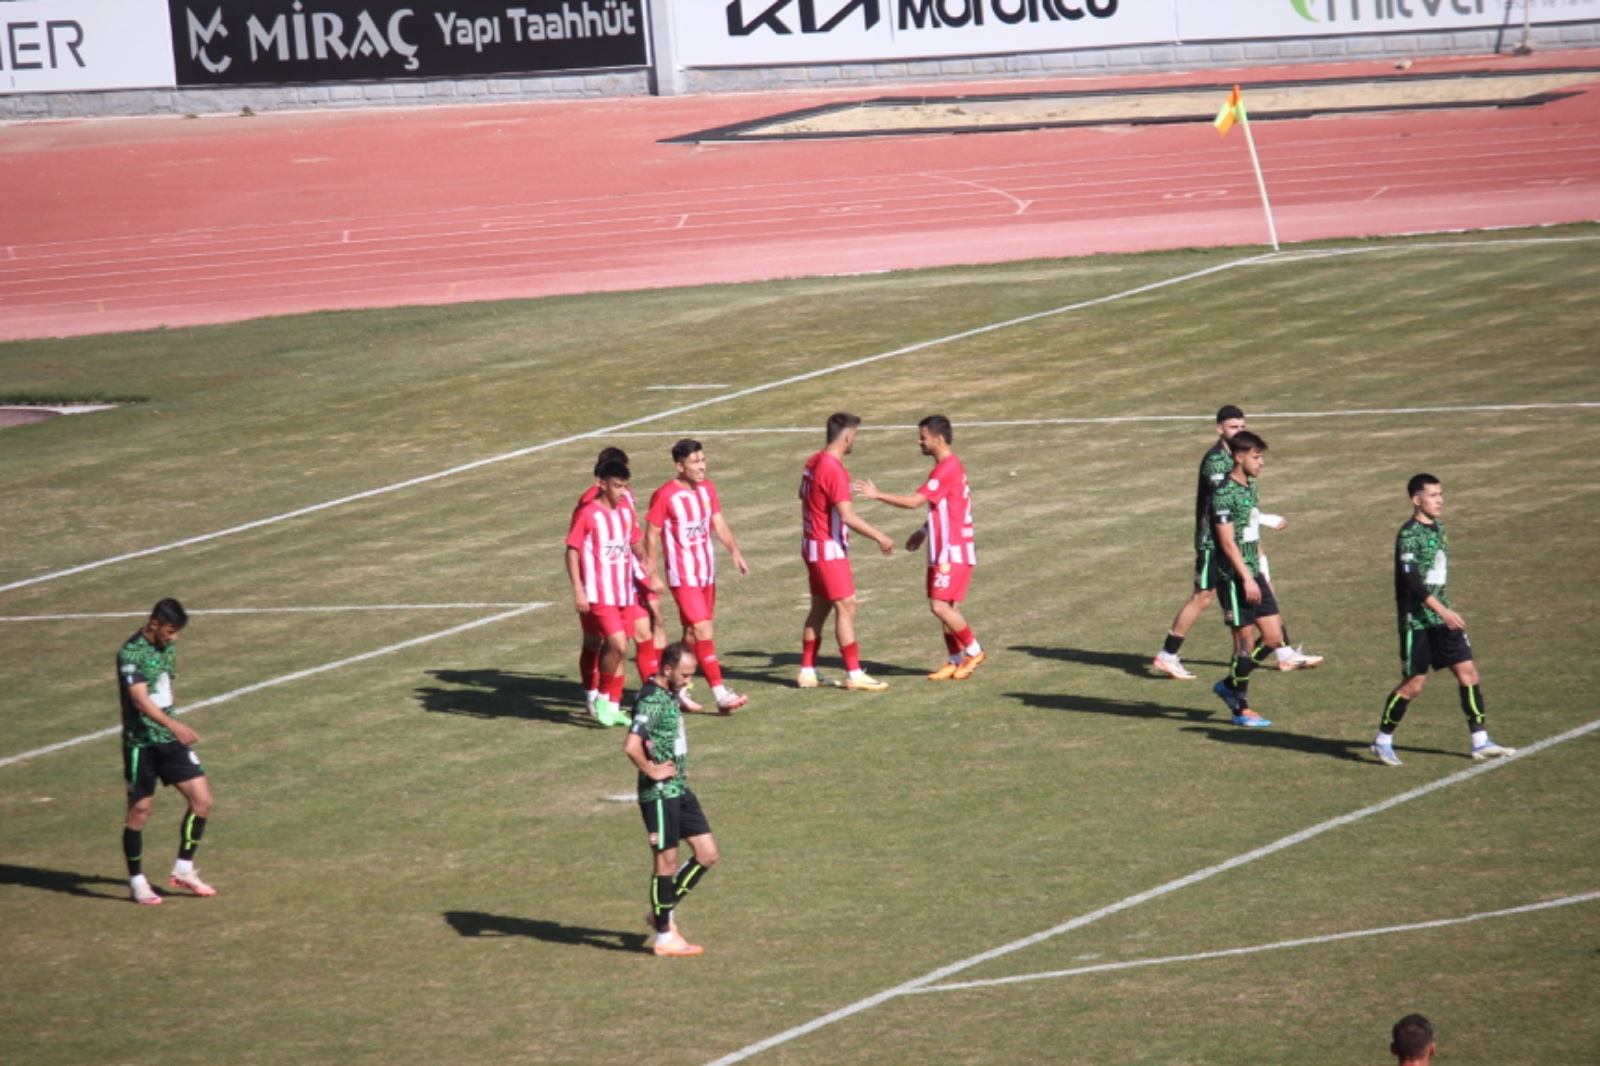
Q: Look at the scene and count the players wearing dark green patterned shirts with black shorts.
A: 5